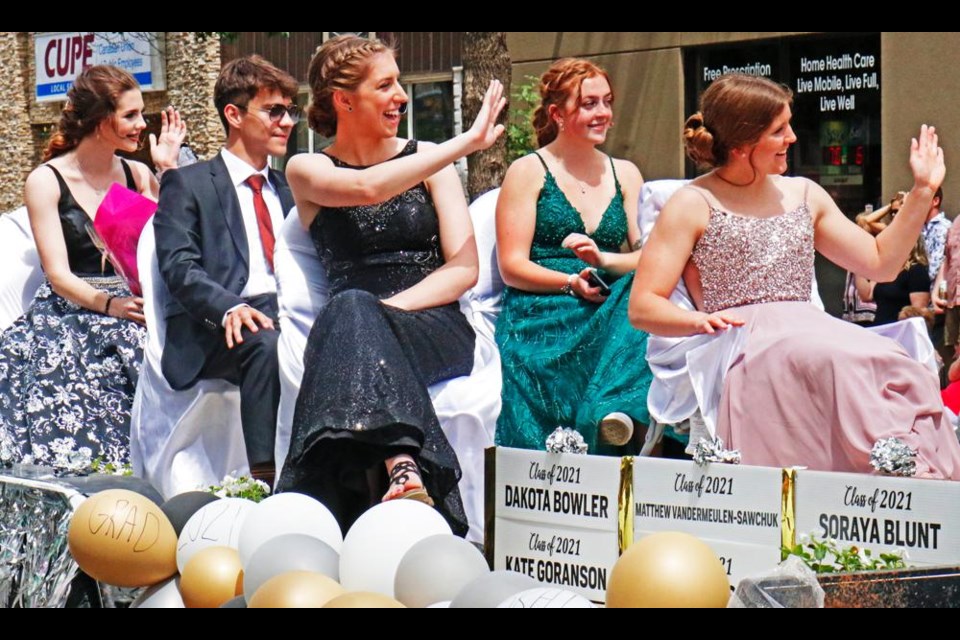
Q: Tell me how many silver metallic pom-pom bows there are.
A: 3